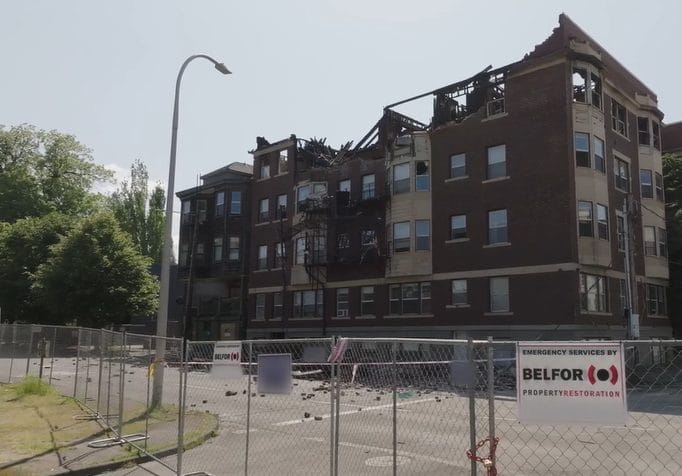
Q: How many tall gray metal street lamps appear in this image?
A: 1